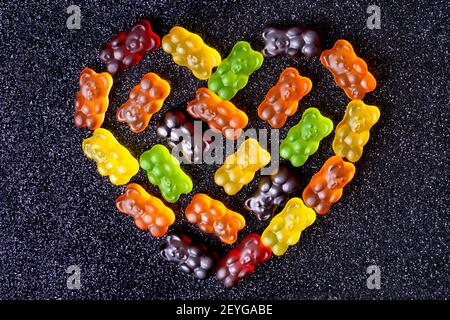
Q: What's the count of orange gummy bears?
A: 8